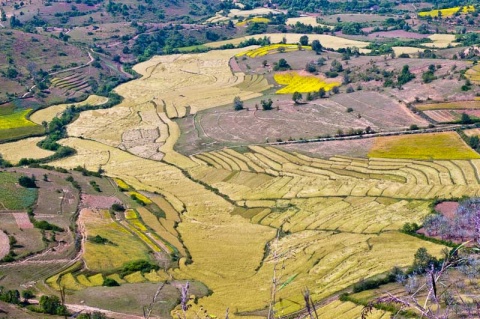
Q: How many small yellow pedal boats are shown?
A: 0